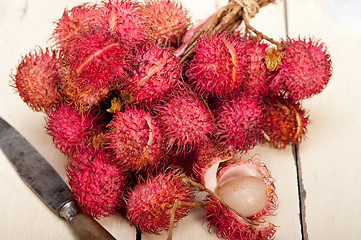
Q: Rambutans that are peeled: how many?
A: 1